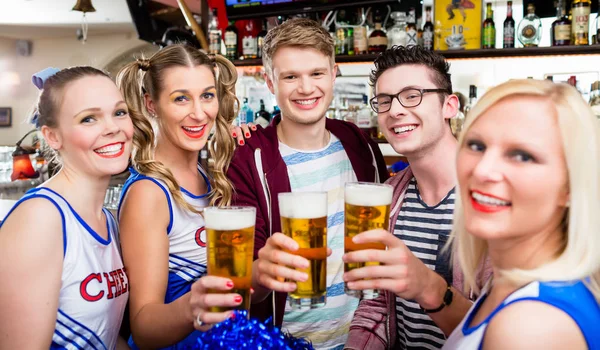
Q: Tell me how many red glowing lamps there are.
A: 1